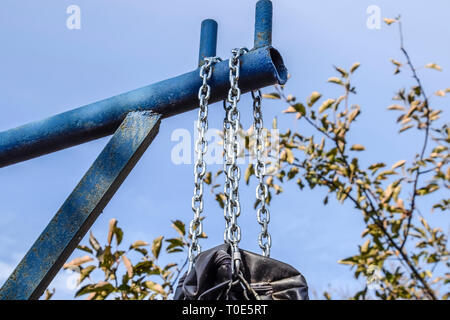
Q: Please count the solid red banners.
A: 0